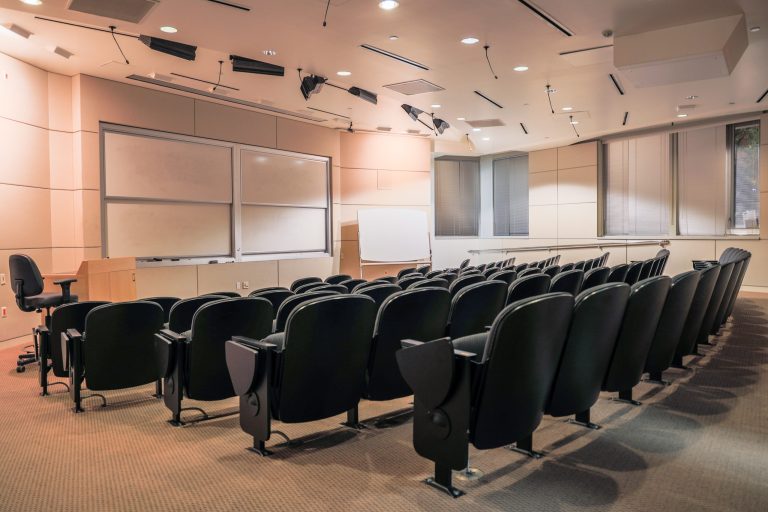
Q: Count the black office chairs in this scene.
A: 1